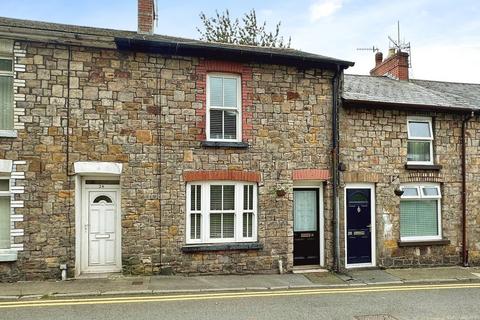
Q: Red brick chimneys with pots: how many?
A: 1